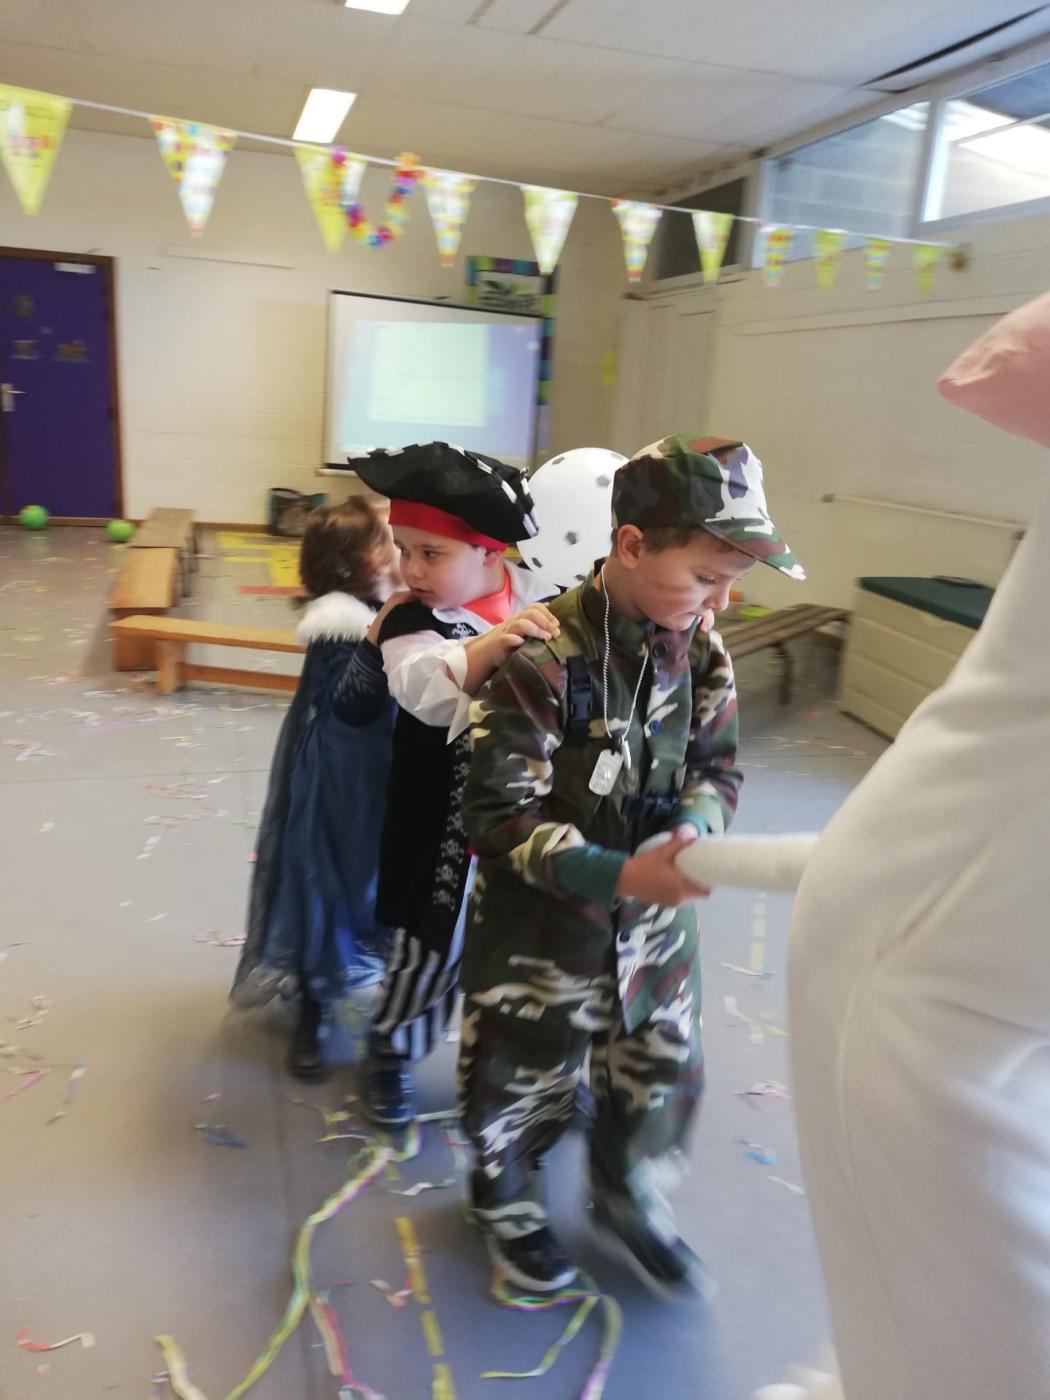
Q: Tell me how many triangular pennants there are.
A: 11